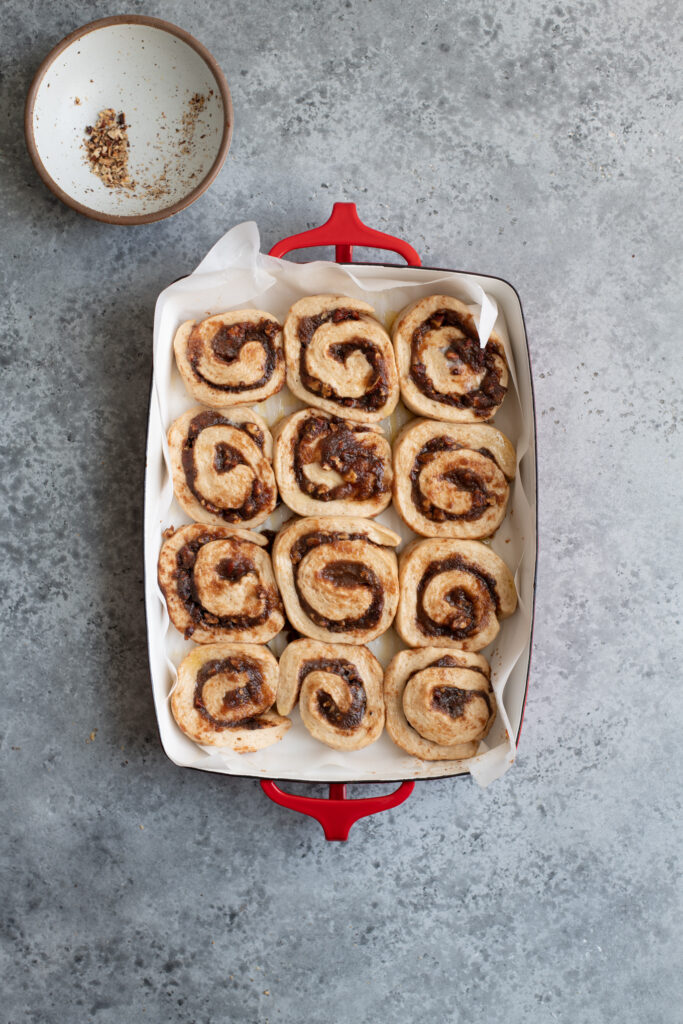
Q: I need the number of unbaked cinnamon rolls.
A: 12